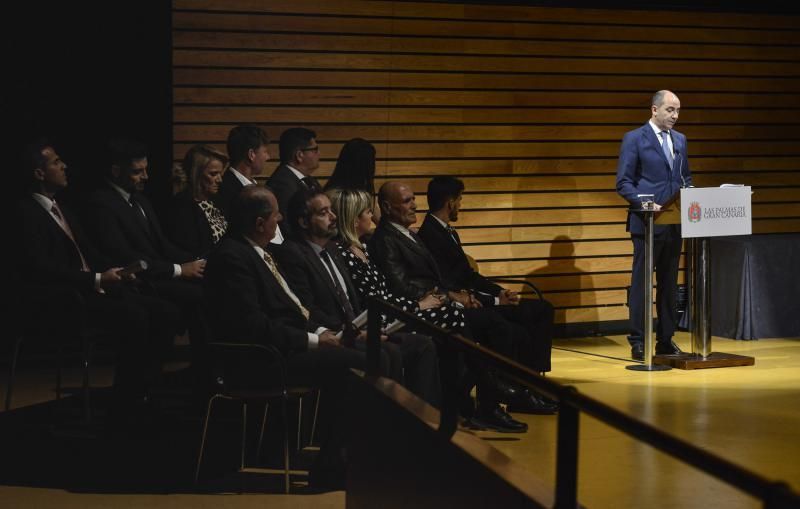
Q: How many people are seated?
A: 11